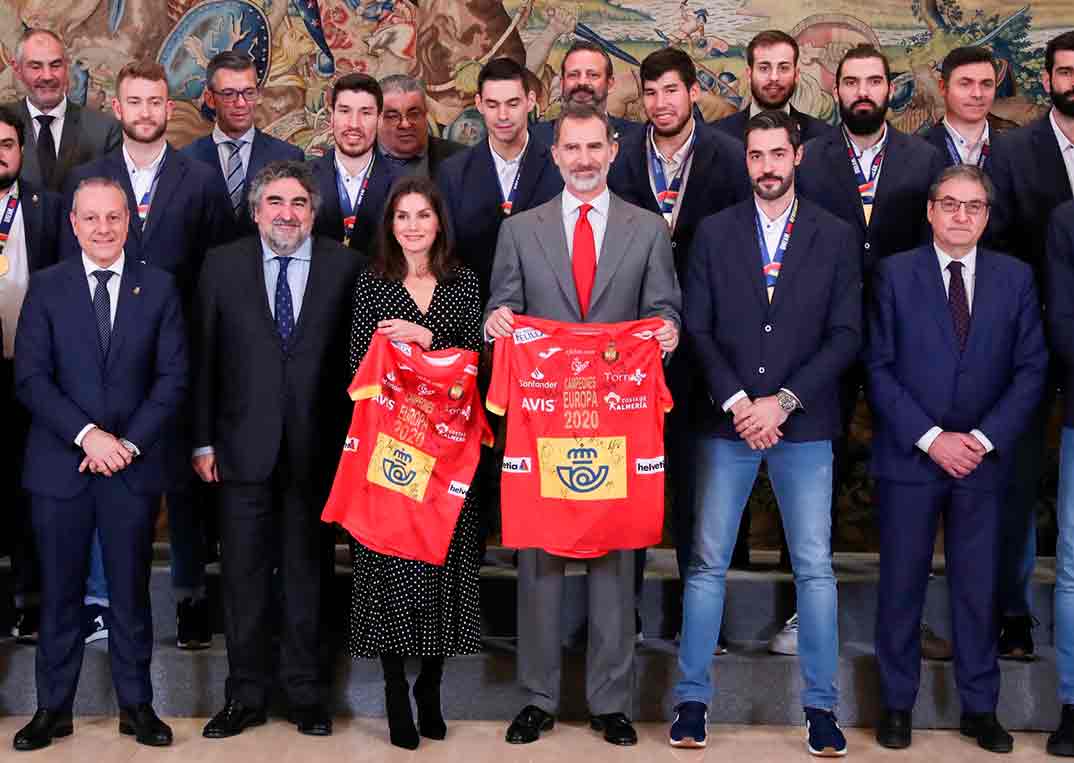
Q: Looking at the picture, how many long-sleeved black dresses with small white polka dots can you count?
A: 1